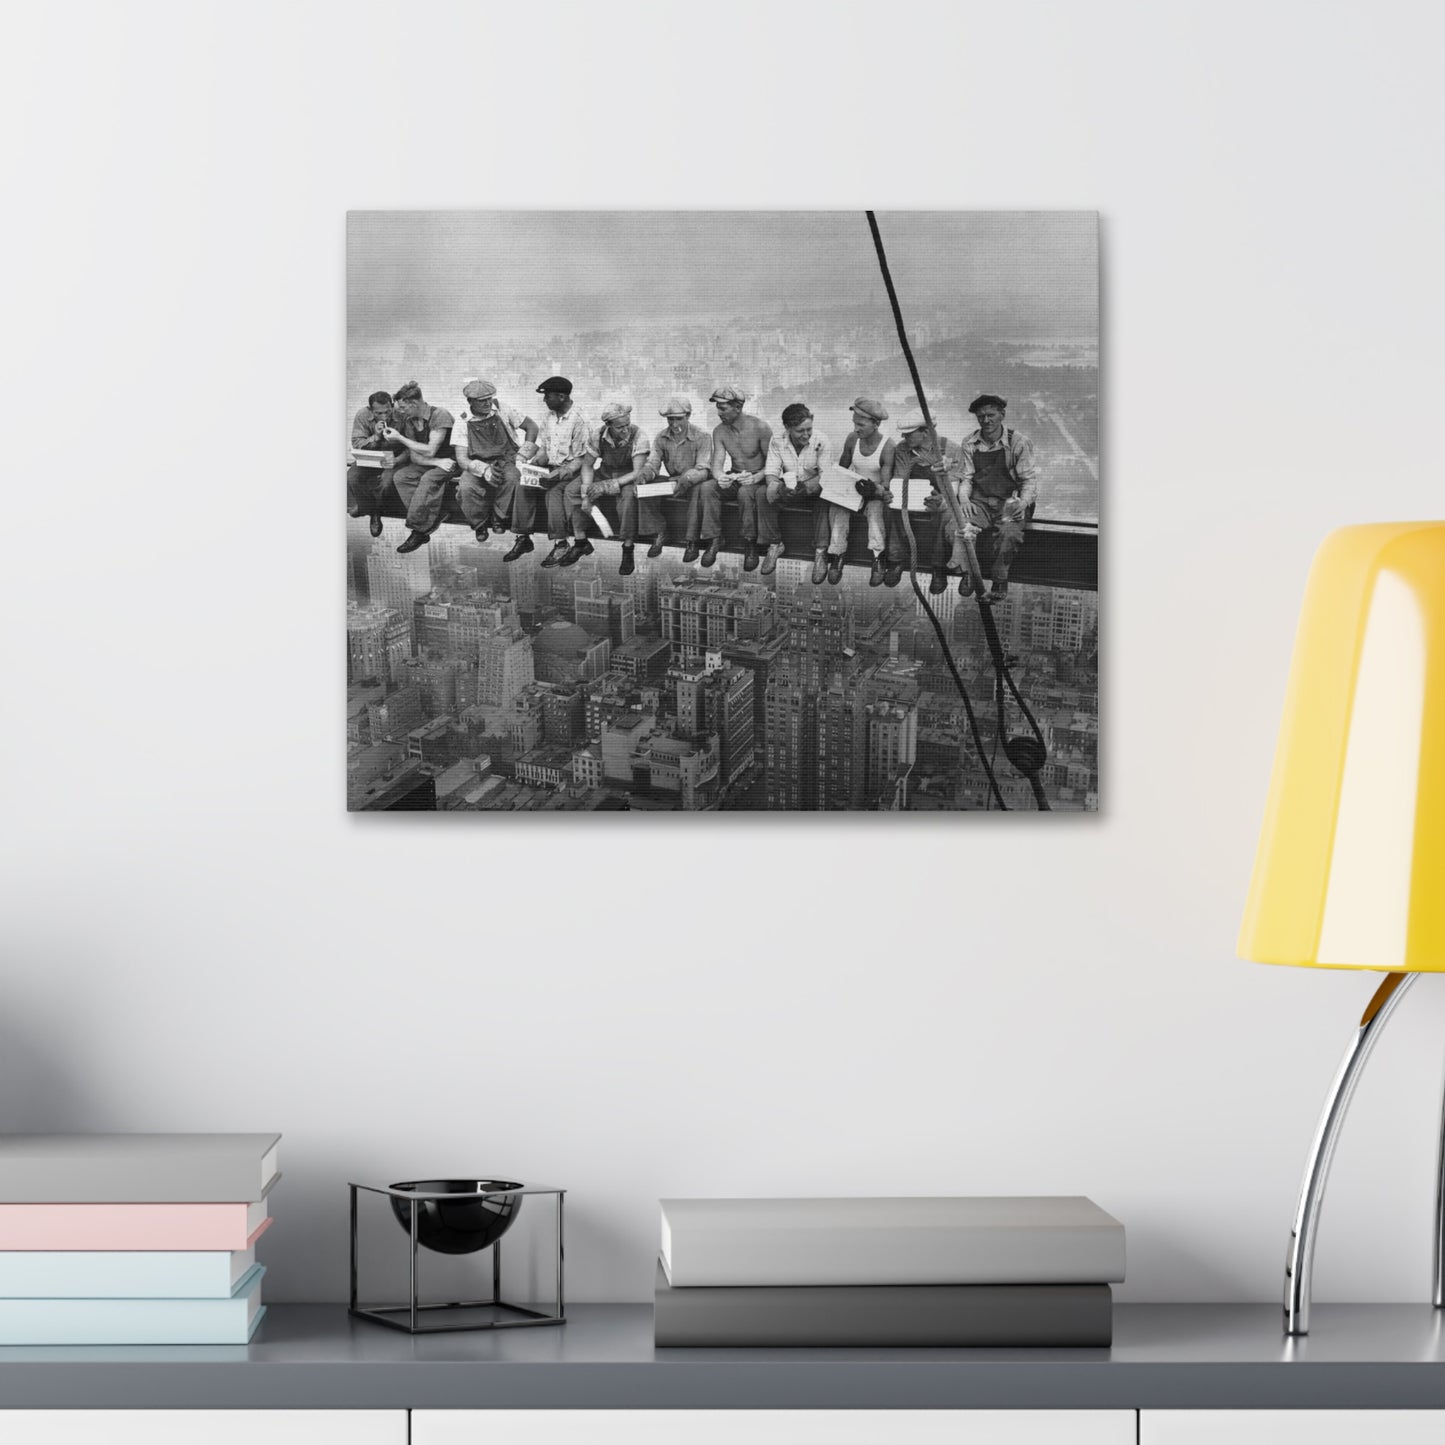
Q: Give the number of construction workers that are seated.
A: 11